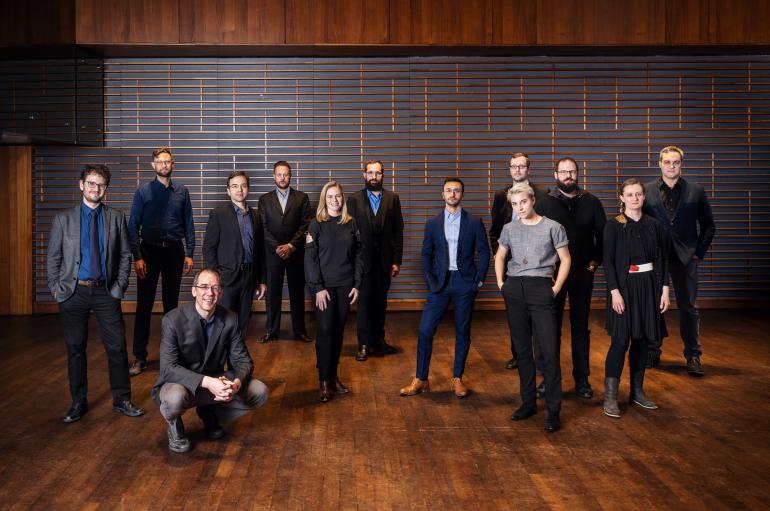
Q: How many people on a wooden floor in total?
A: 13